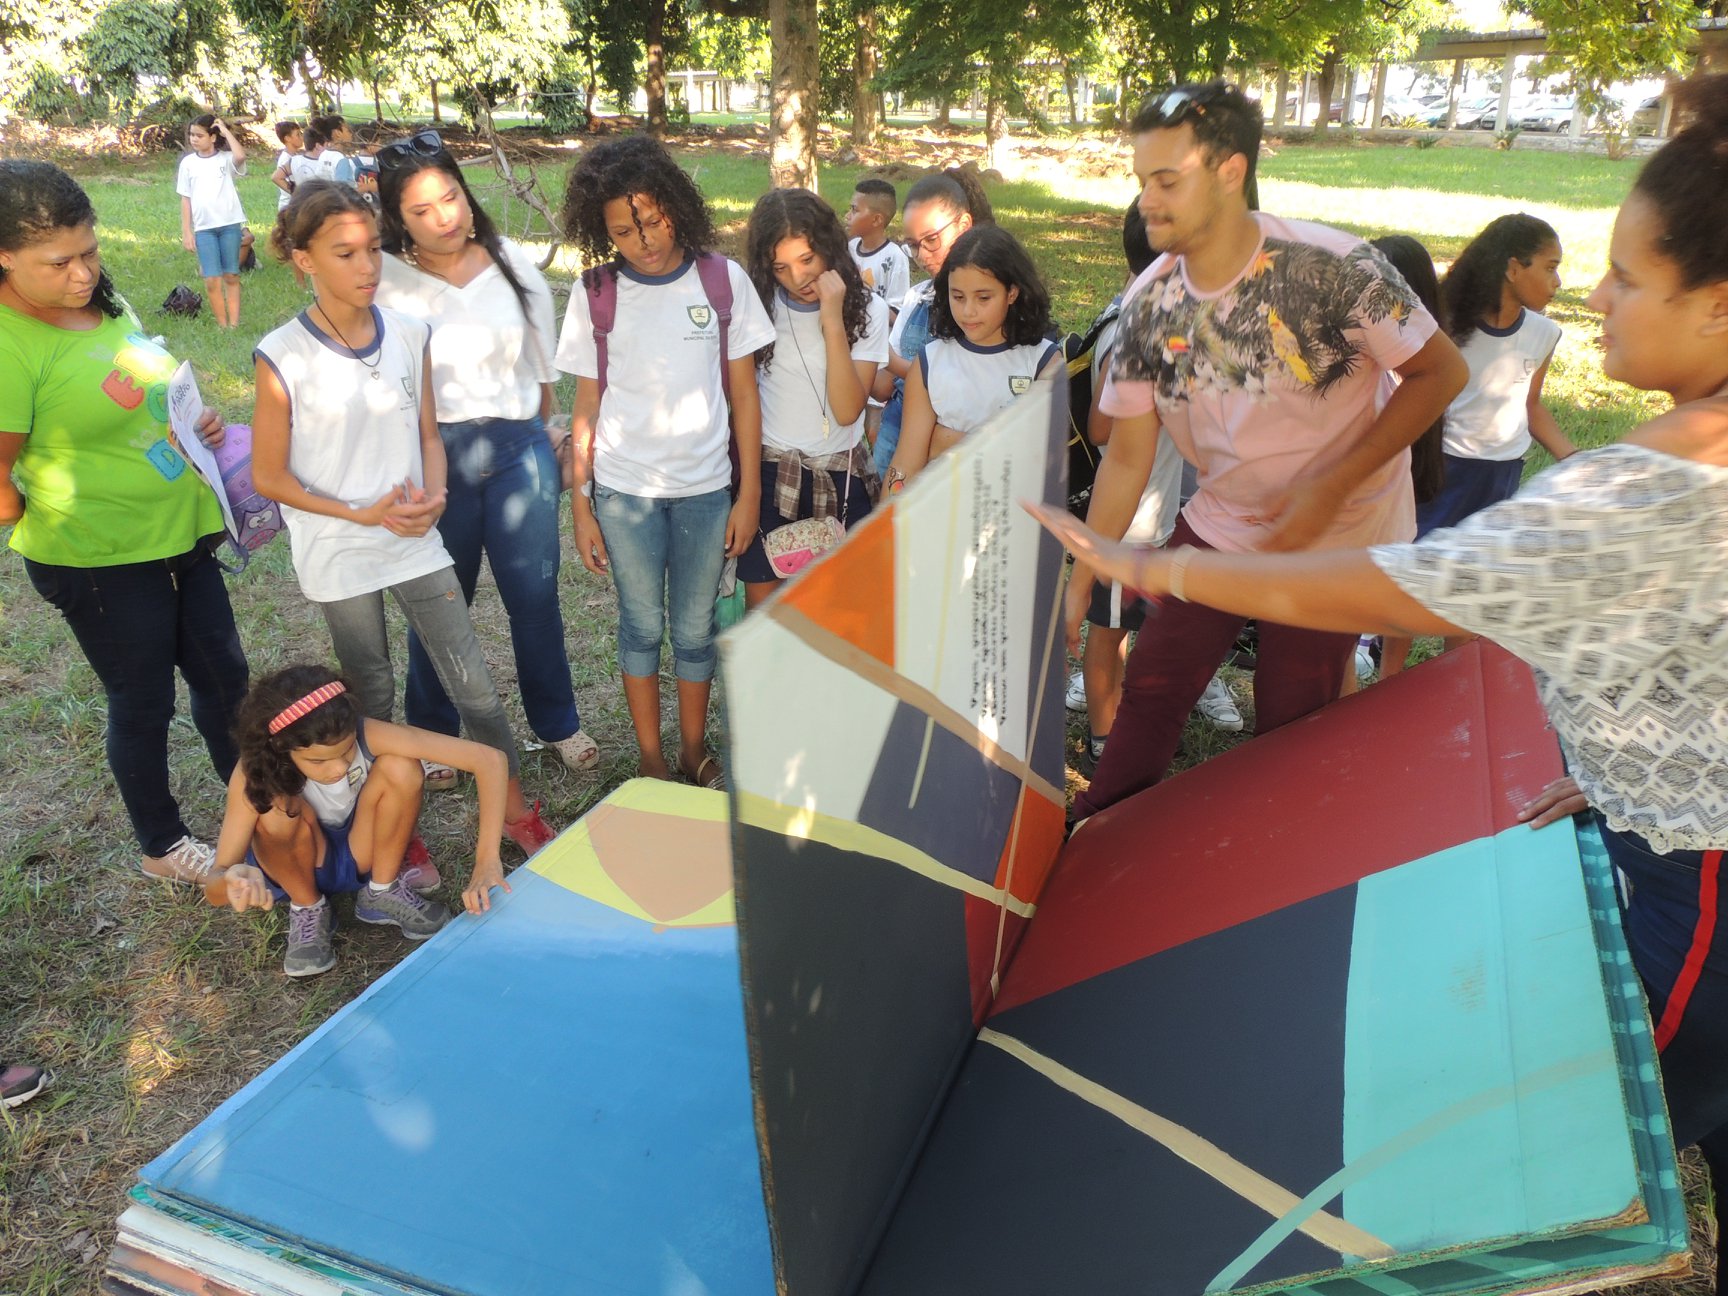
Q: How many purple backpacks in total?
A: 2